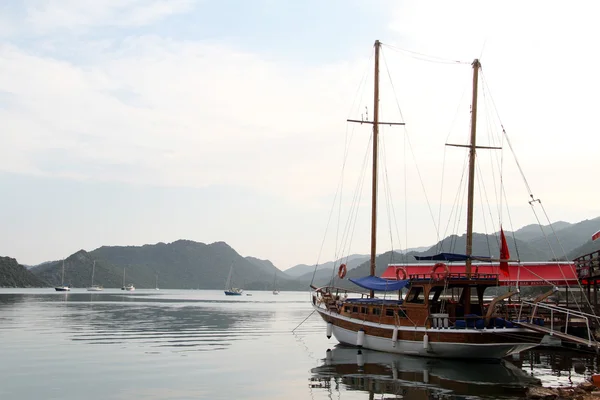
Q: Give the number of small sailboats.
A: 6